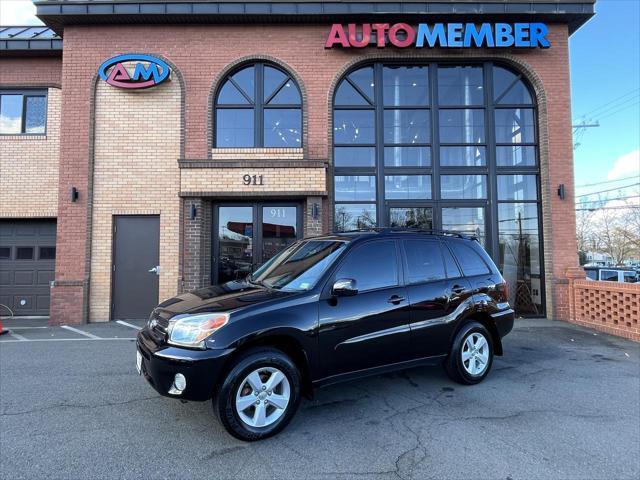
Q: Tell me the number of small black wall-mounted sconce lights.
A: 4